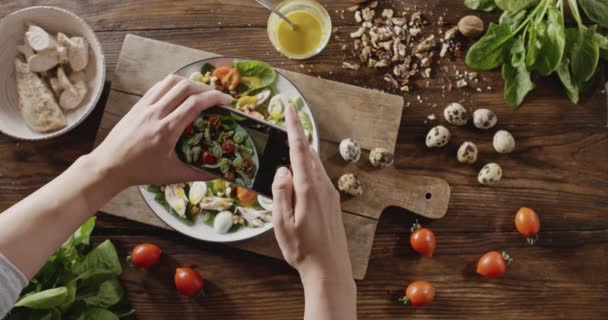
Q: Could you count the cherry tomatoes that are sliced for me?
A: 2